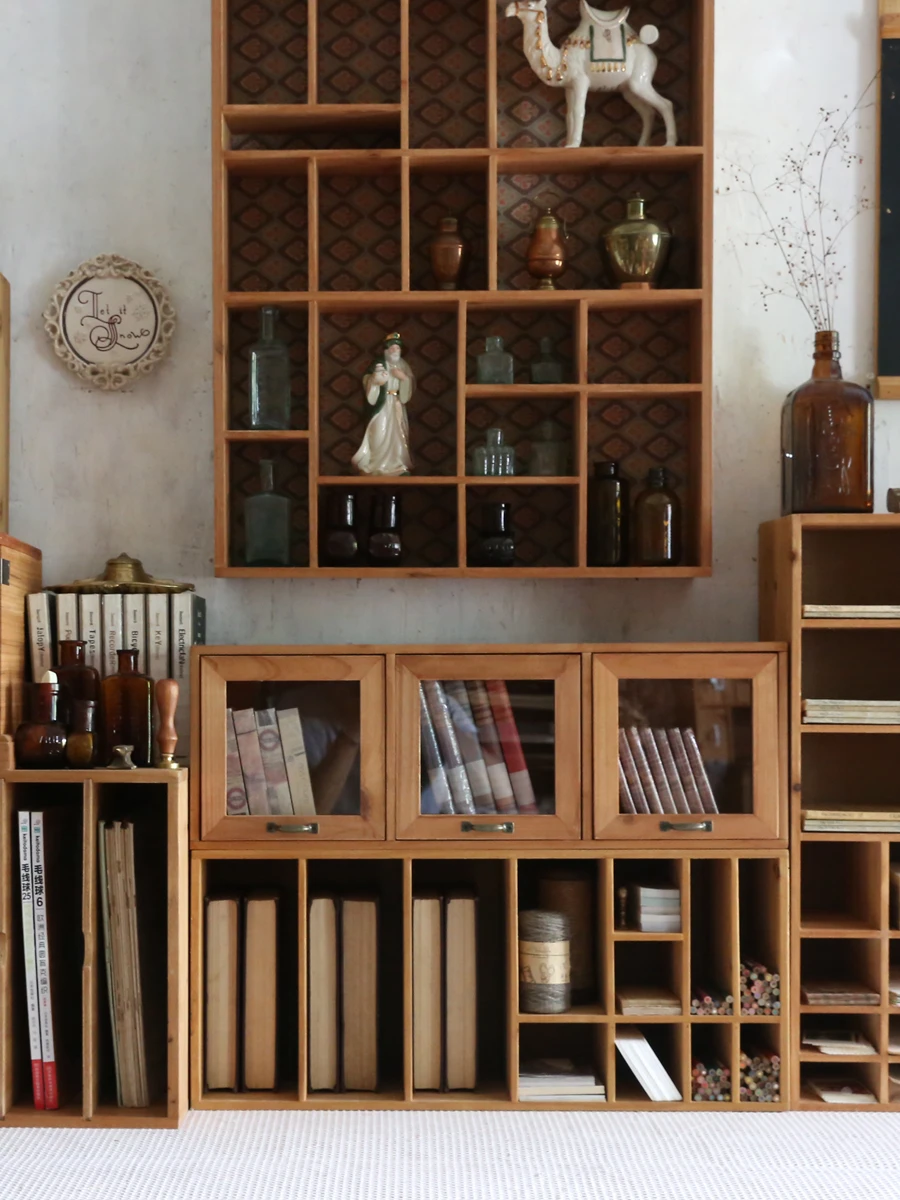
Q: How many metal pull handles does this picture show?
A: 3